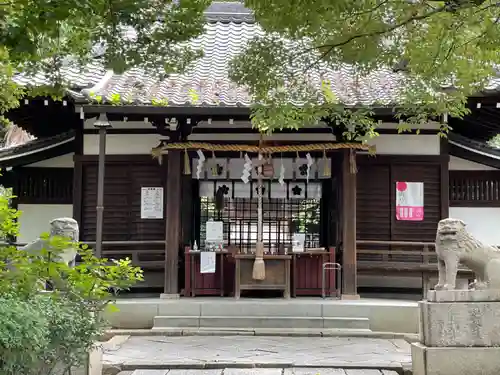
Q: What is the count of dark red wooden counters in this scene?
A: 2